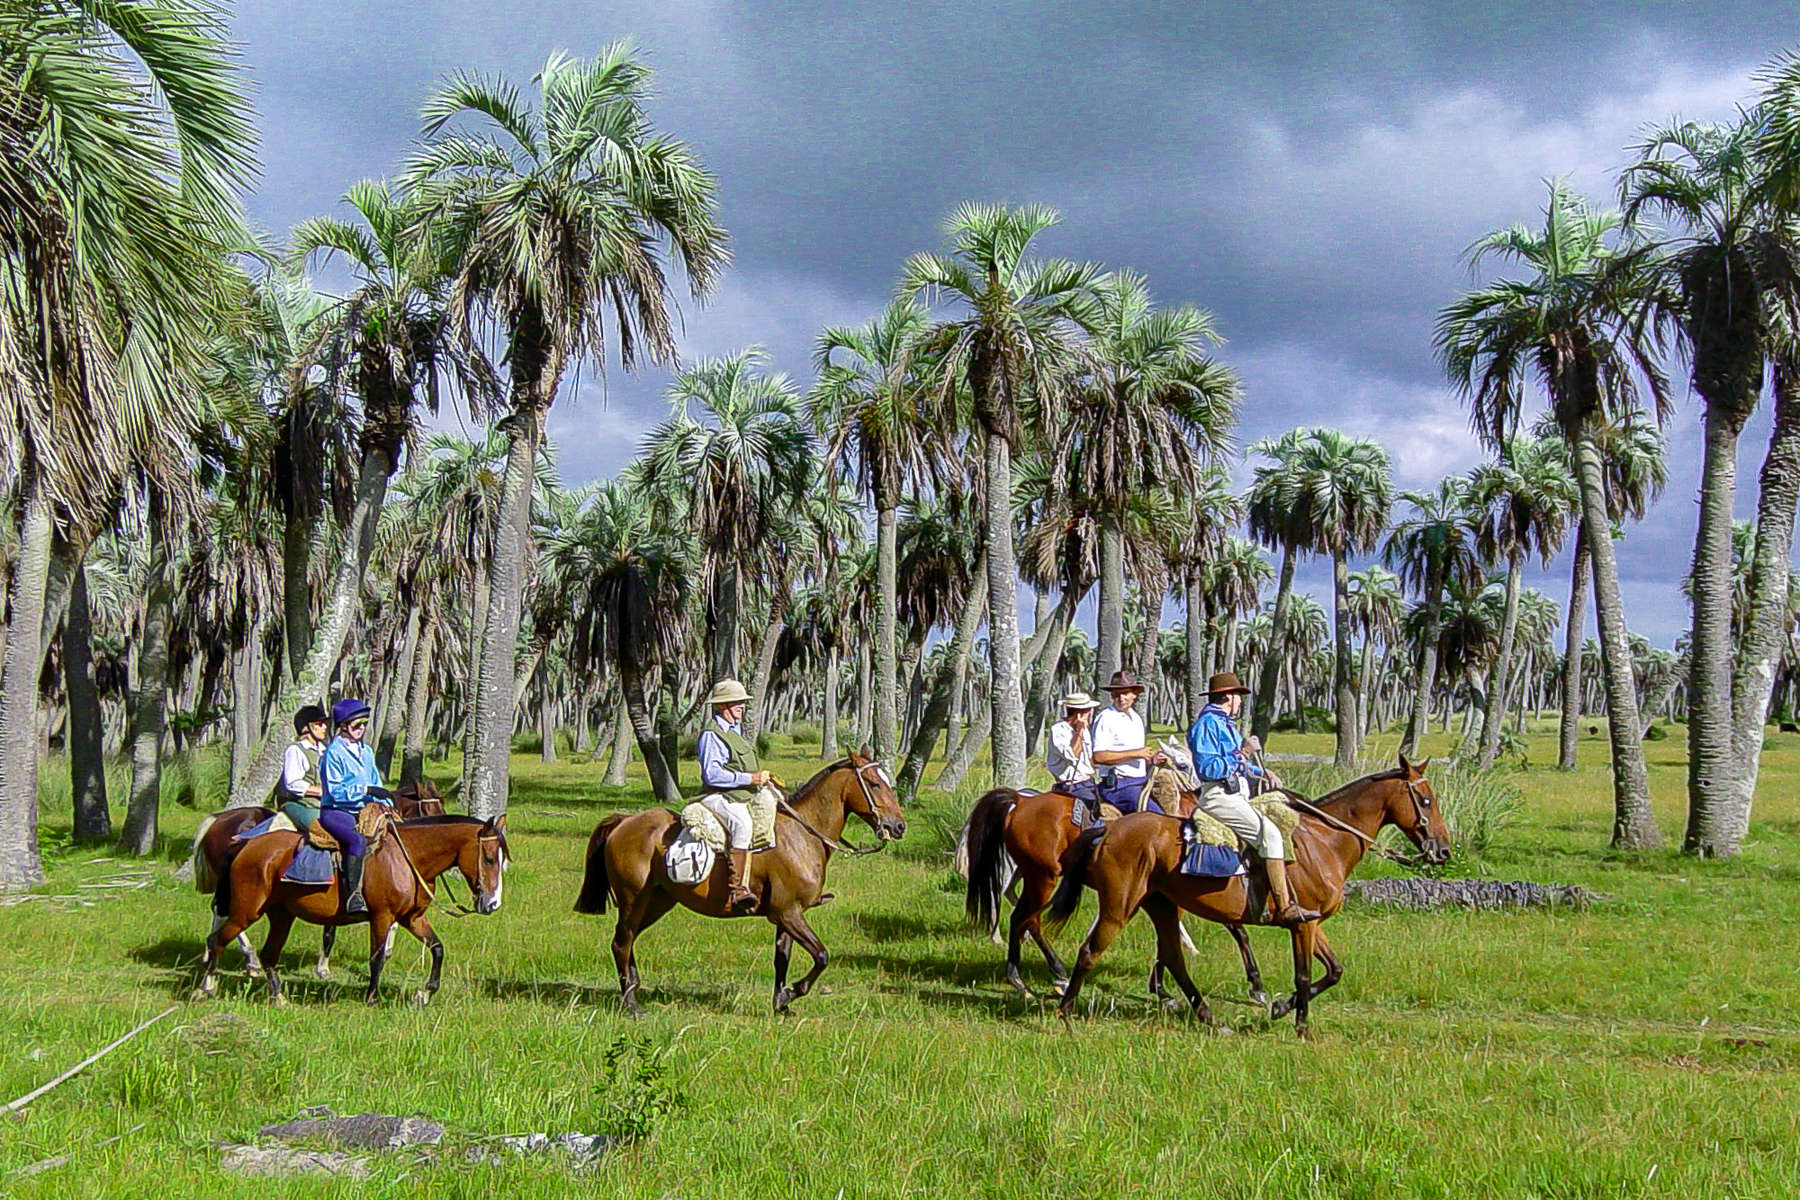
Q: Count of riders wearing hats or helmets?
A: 6